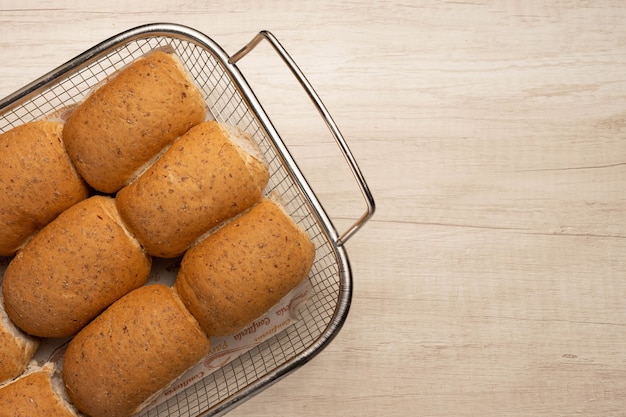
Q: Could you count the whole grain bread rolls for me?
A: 8